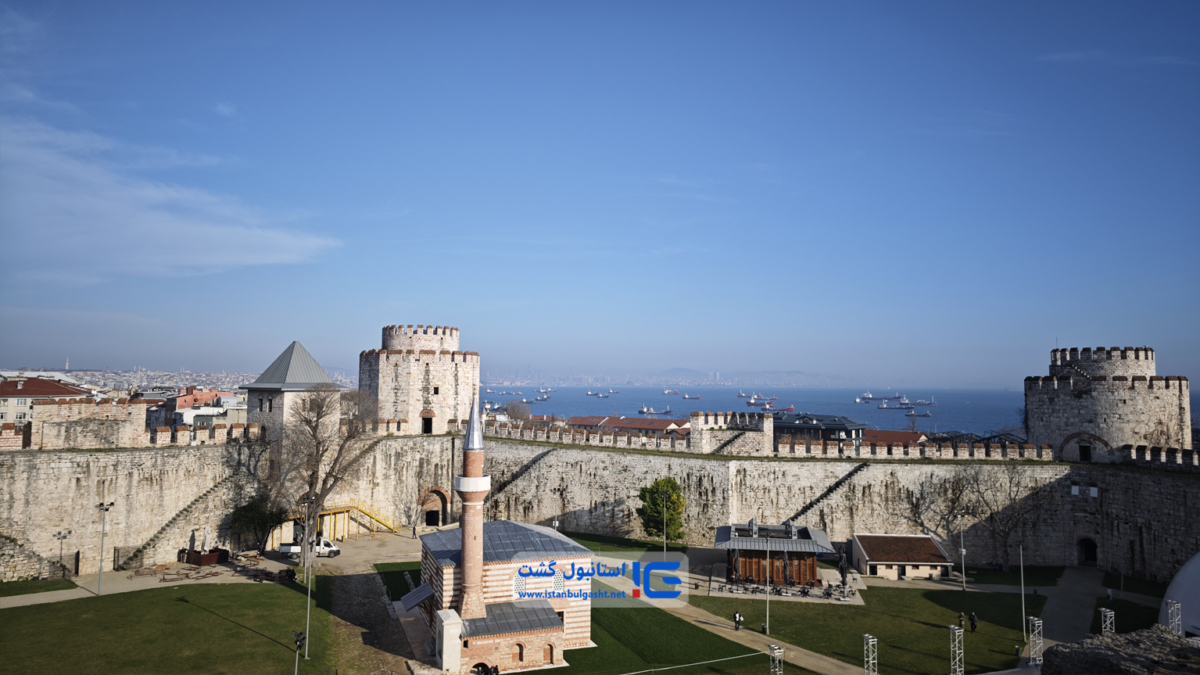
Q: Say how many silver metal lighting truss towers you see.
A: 6